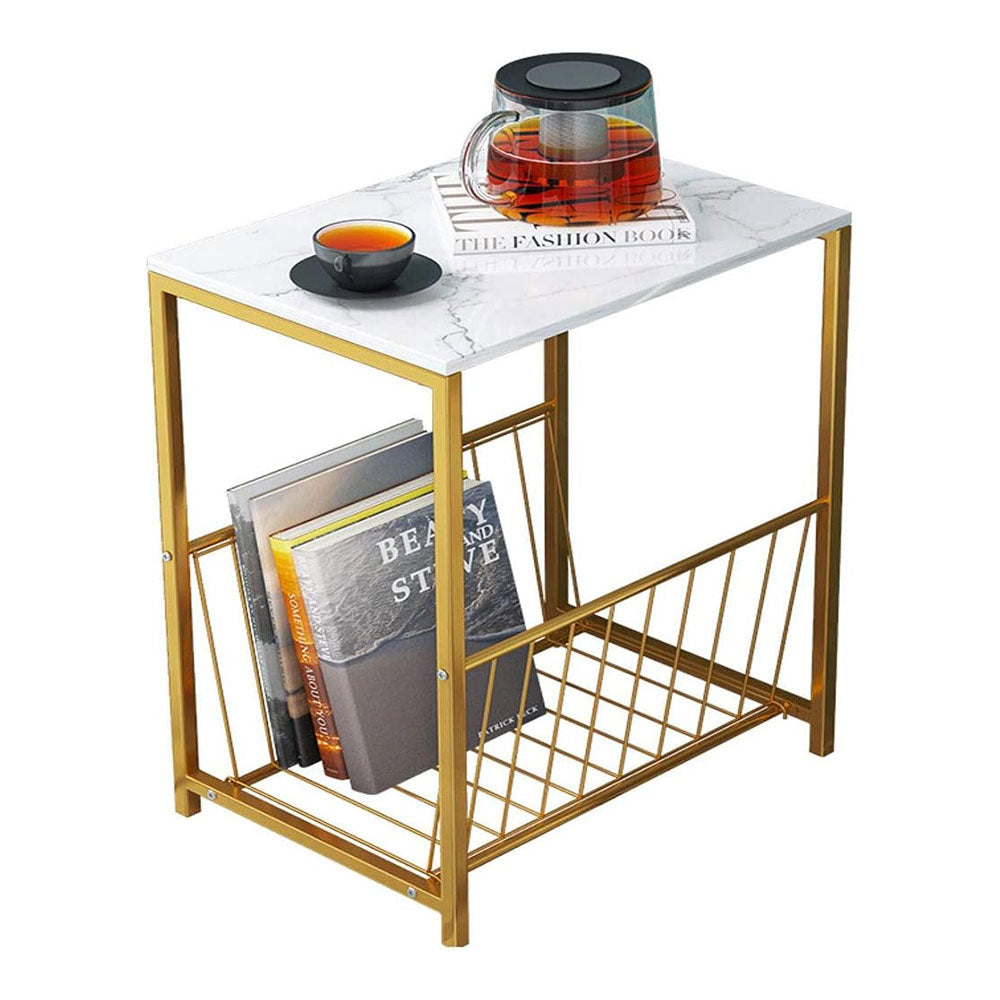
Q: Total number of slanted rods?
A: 15